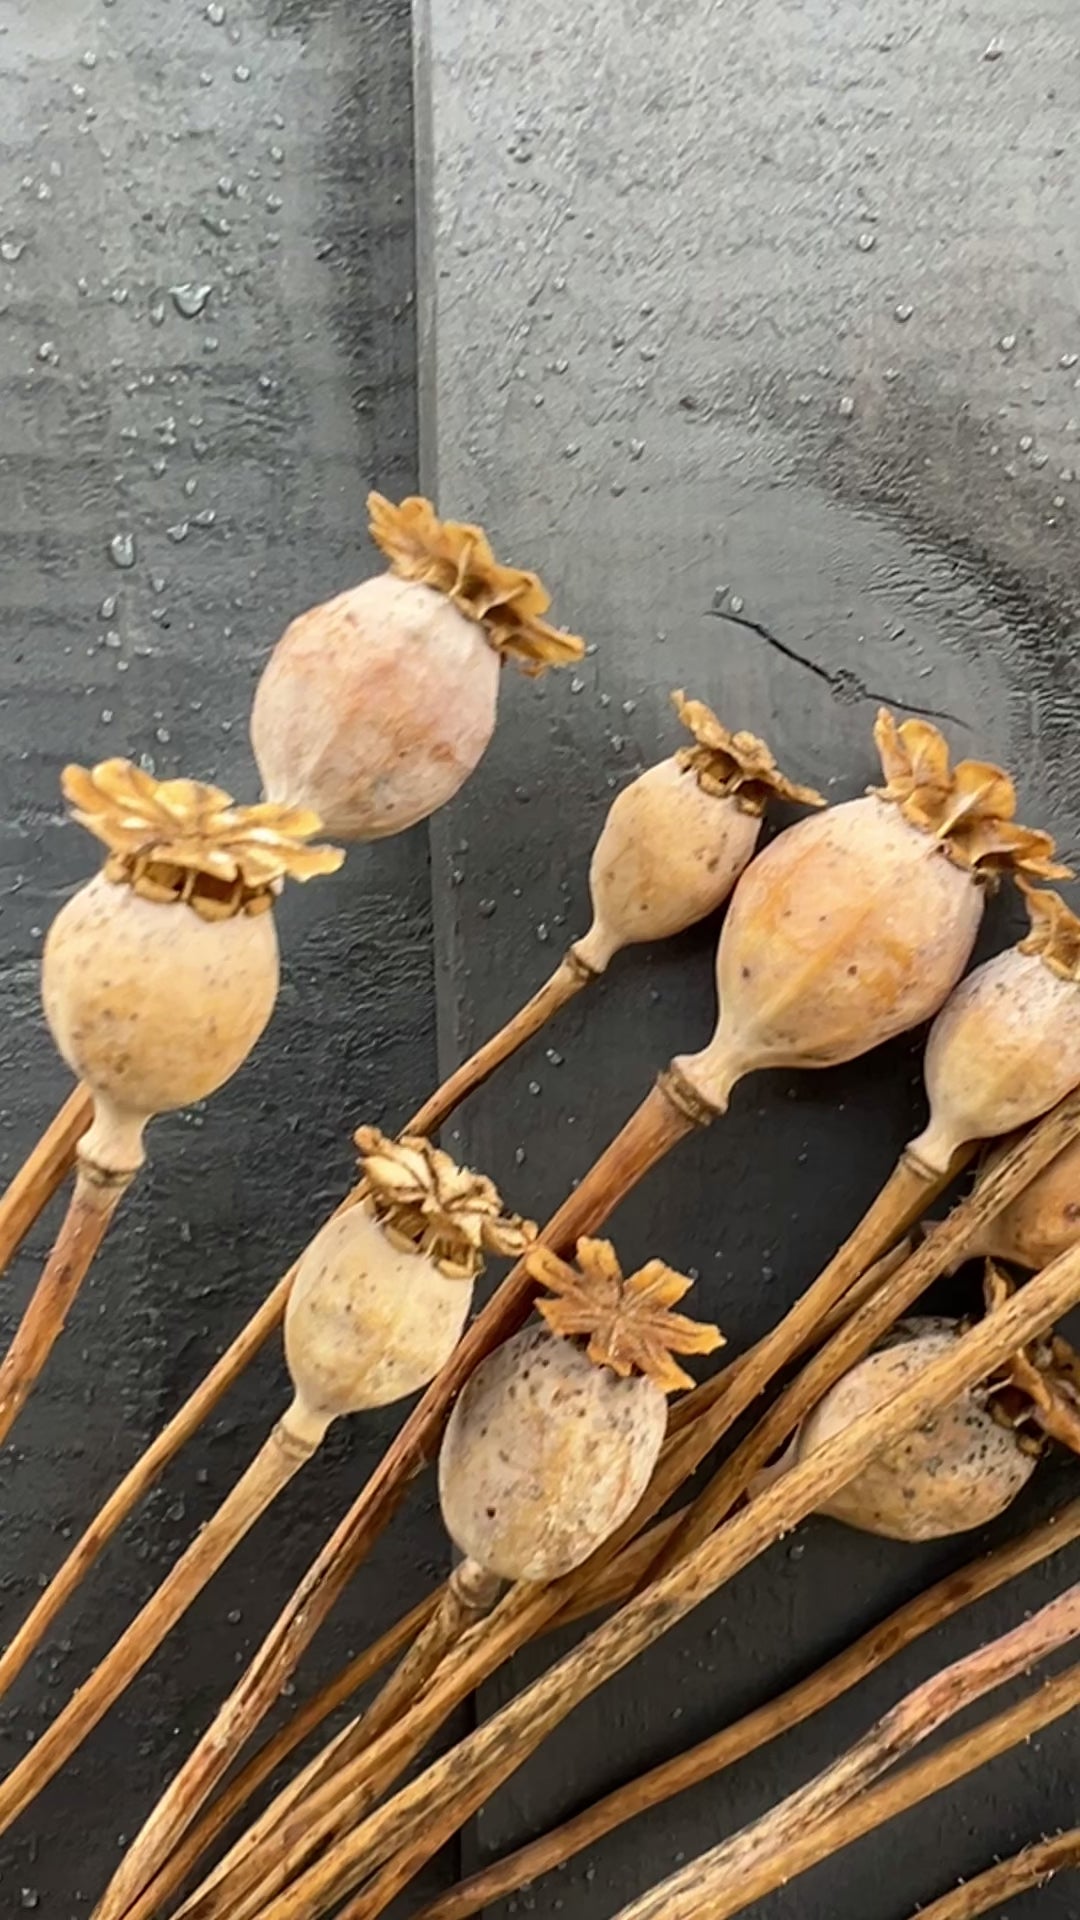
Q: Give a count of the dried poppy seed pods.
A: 9